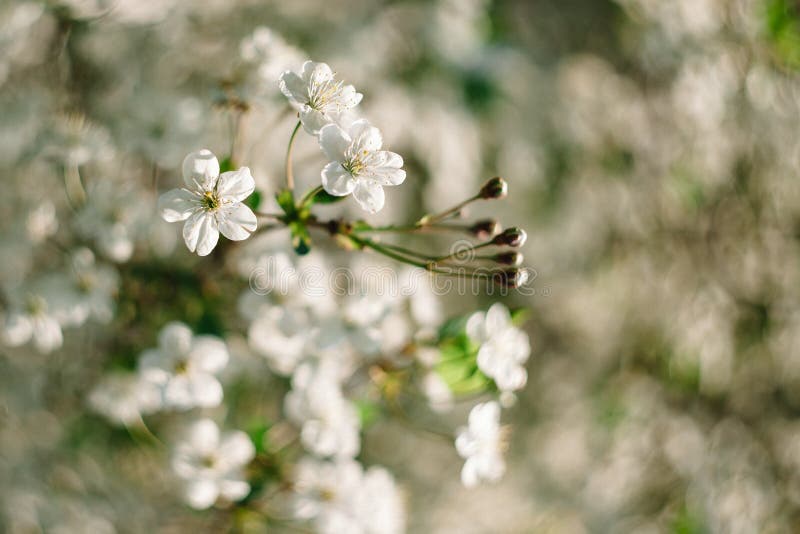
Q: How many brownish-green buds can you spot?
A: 5